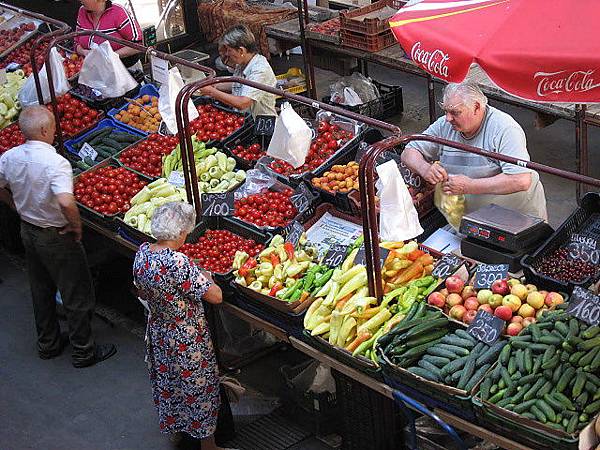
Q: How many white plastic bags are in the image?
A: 5